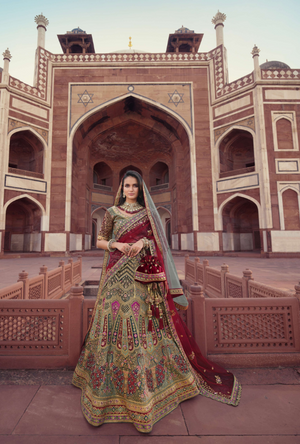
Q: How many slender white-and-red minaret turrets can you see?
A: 4